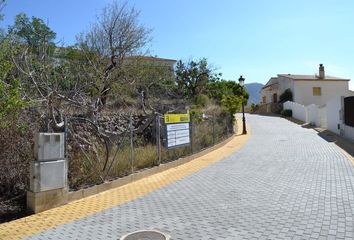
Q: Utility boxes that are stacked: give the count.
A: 2